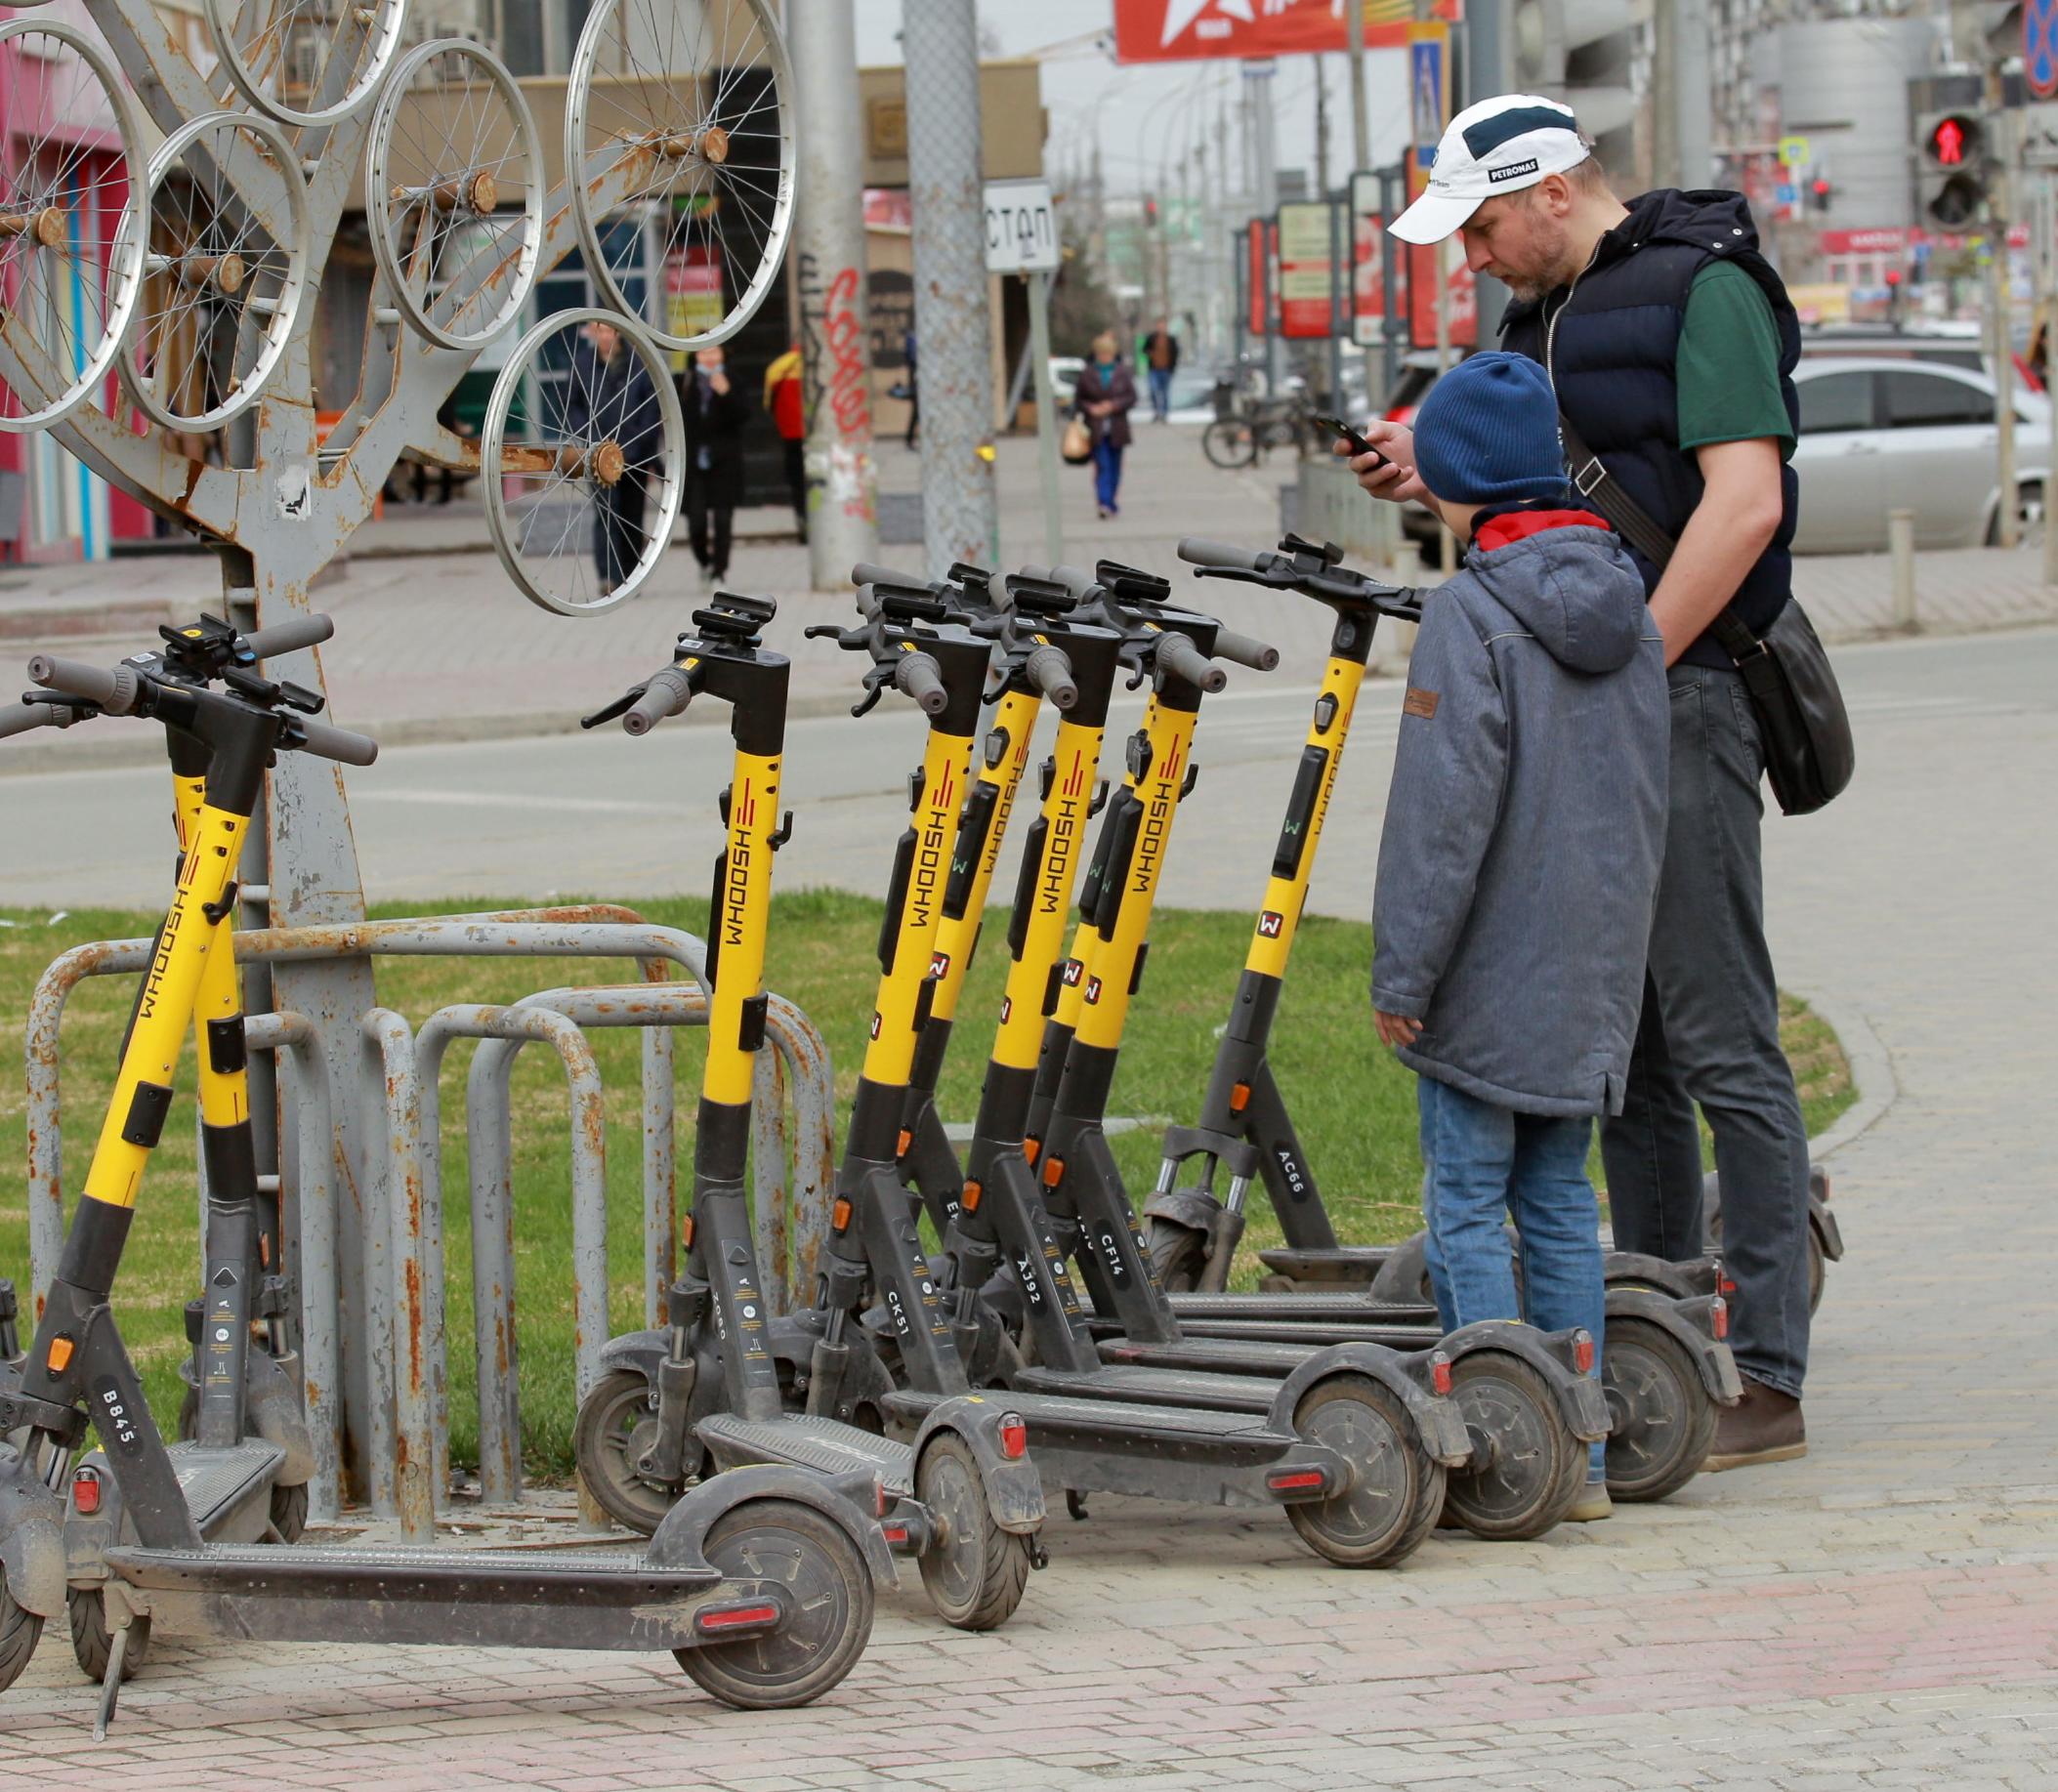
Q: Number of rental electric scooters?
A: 9